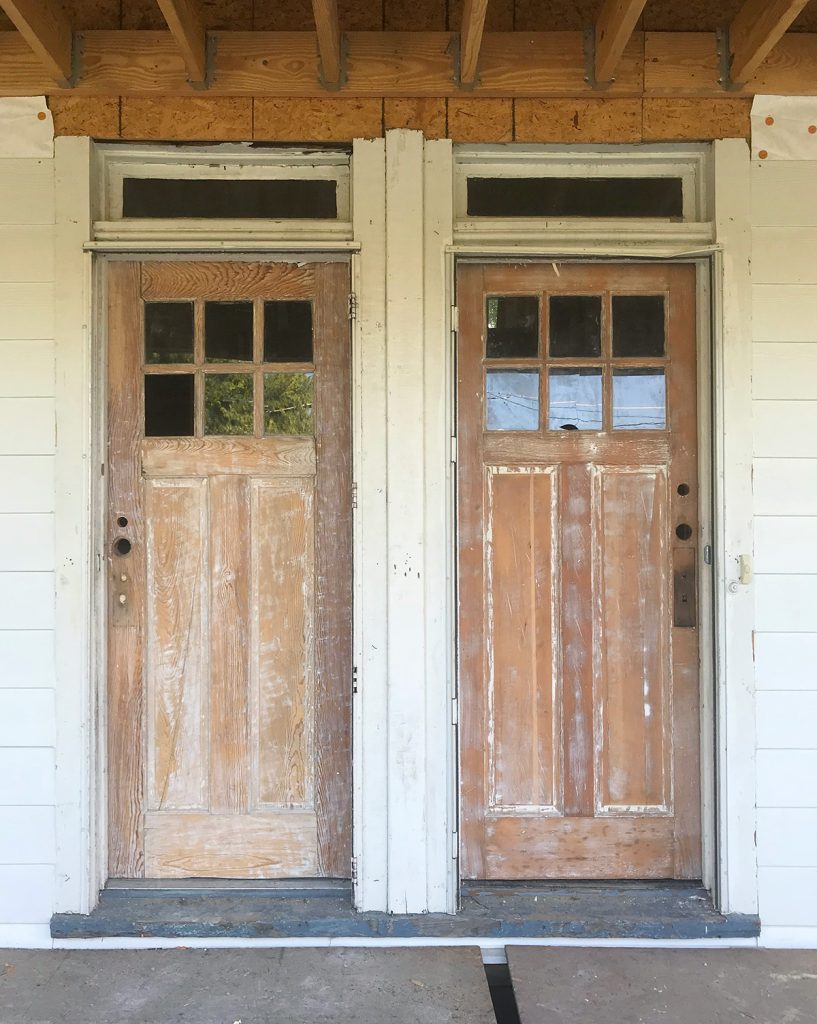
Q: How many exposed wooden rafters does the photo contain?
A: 6